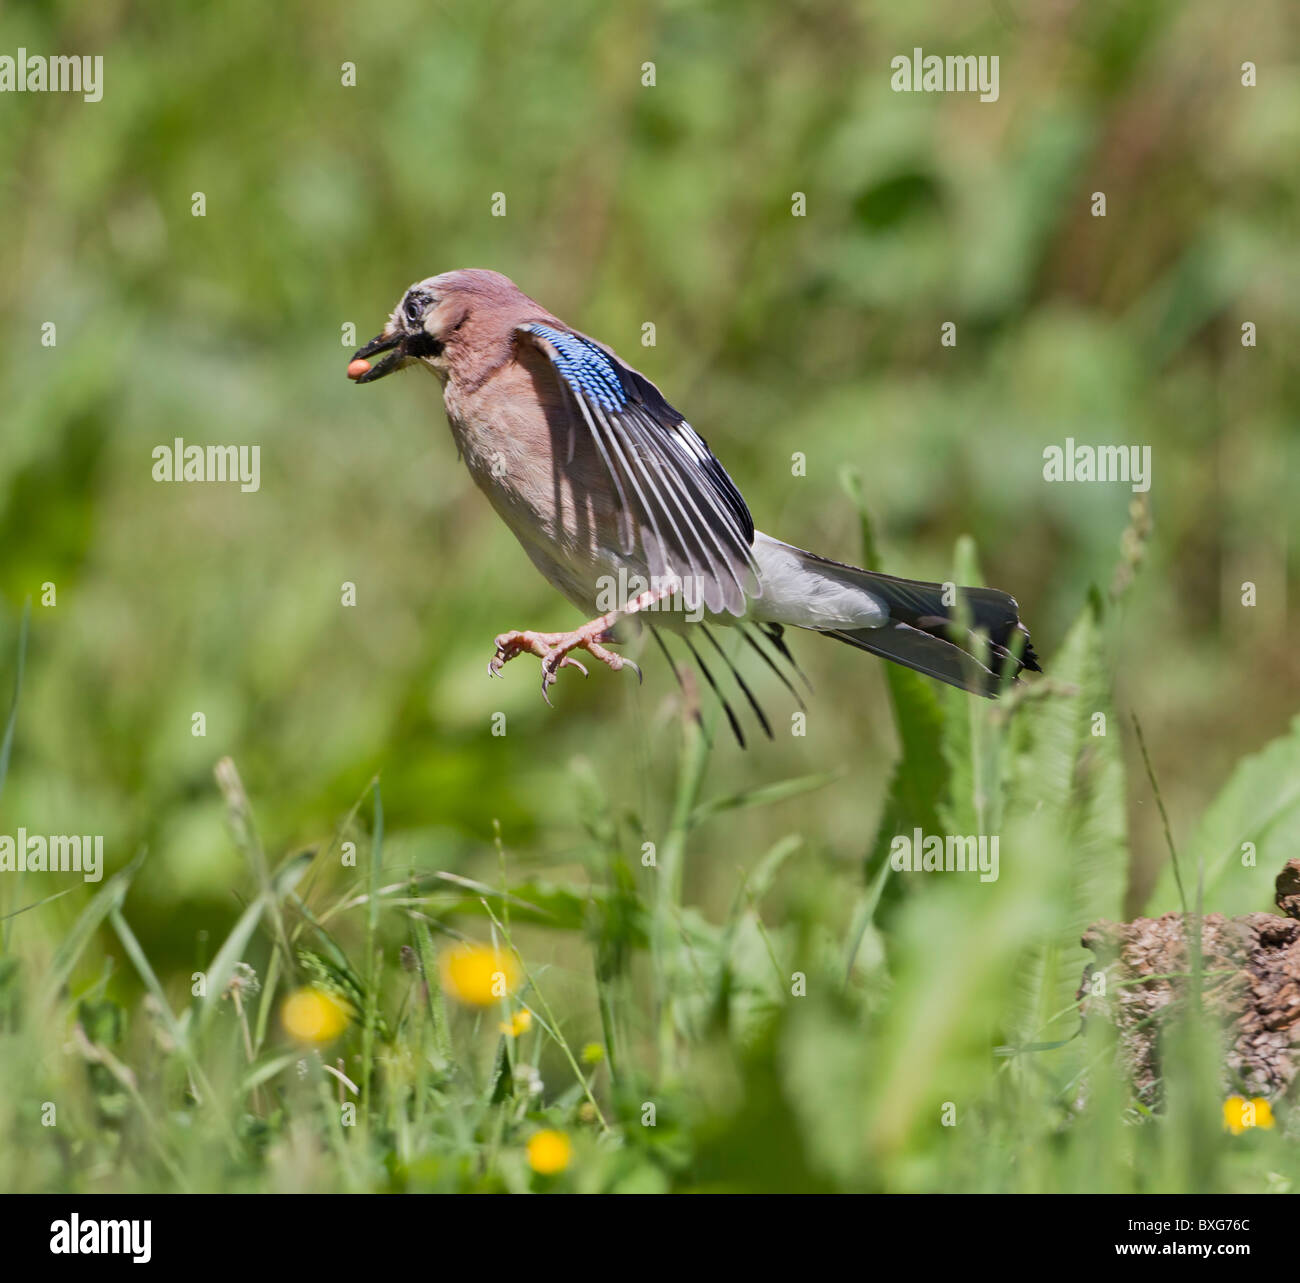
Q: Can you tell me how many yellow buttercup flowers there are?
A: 5